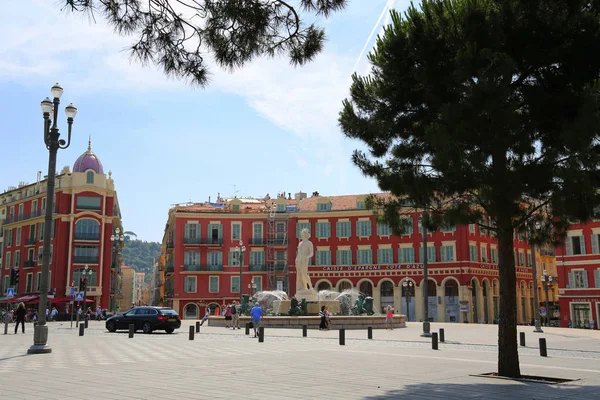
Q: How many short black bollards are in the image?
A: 13